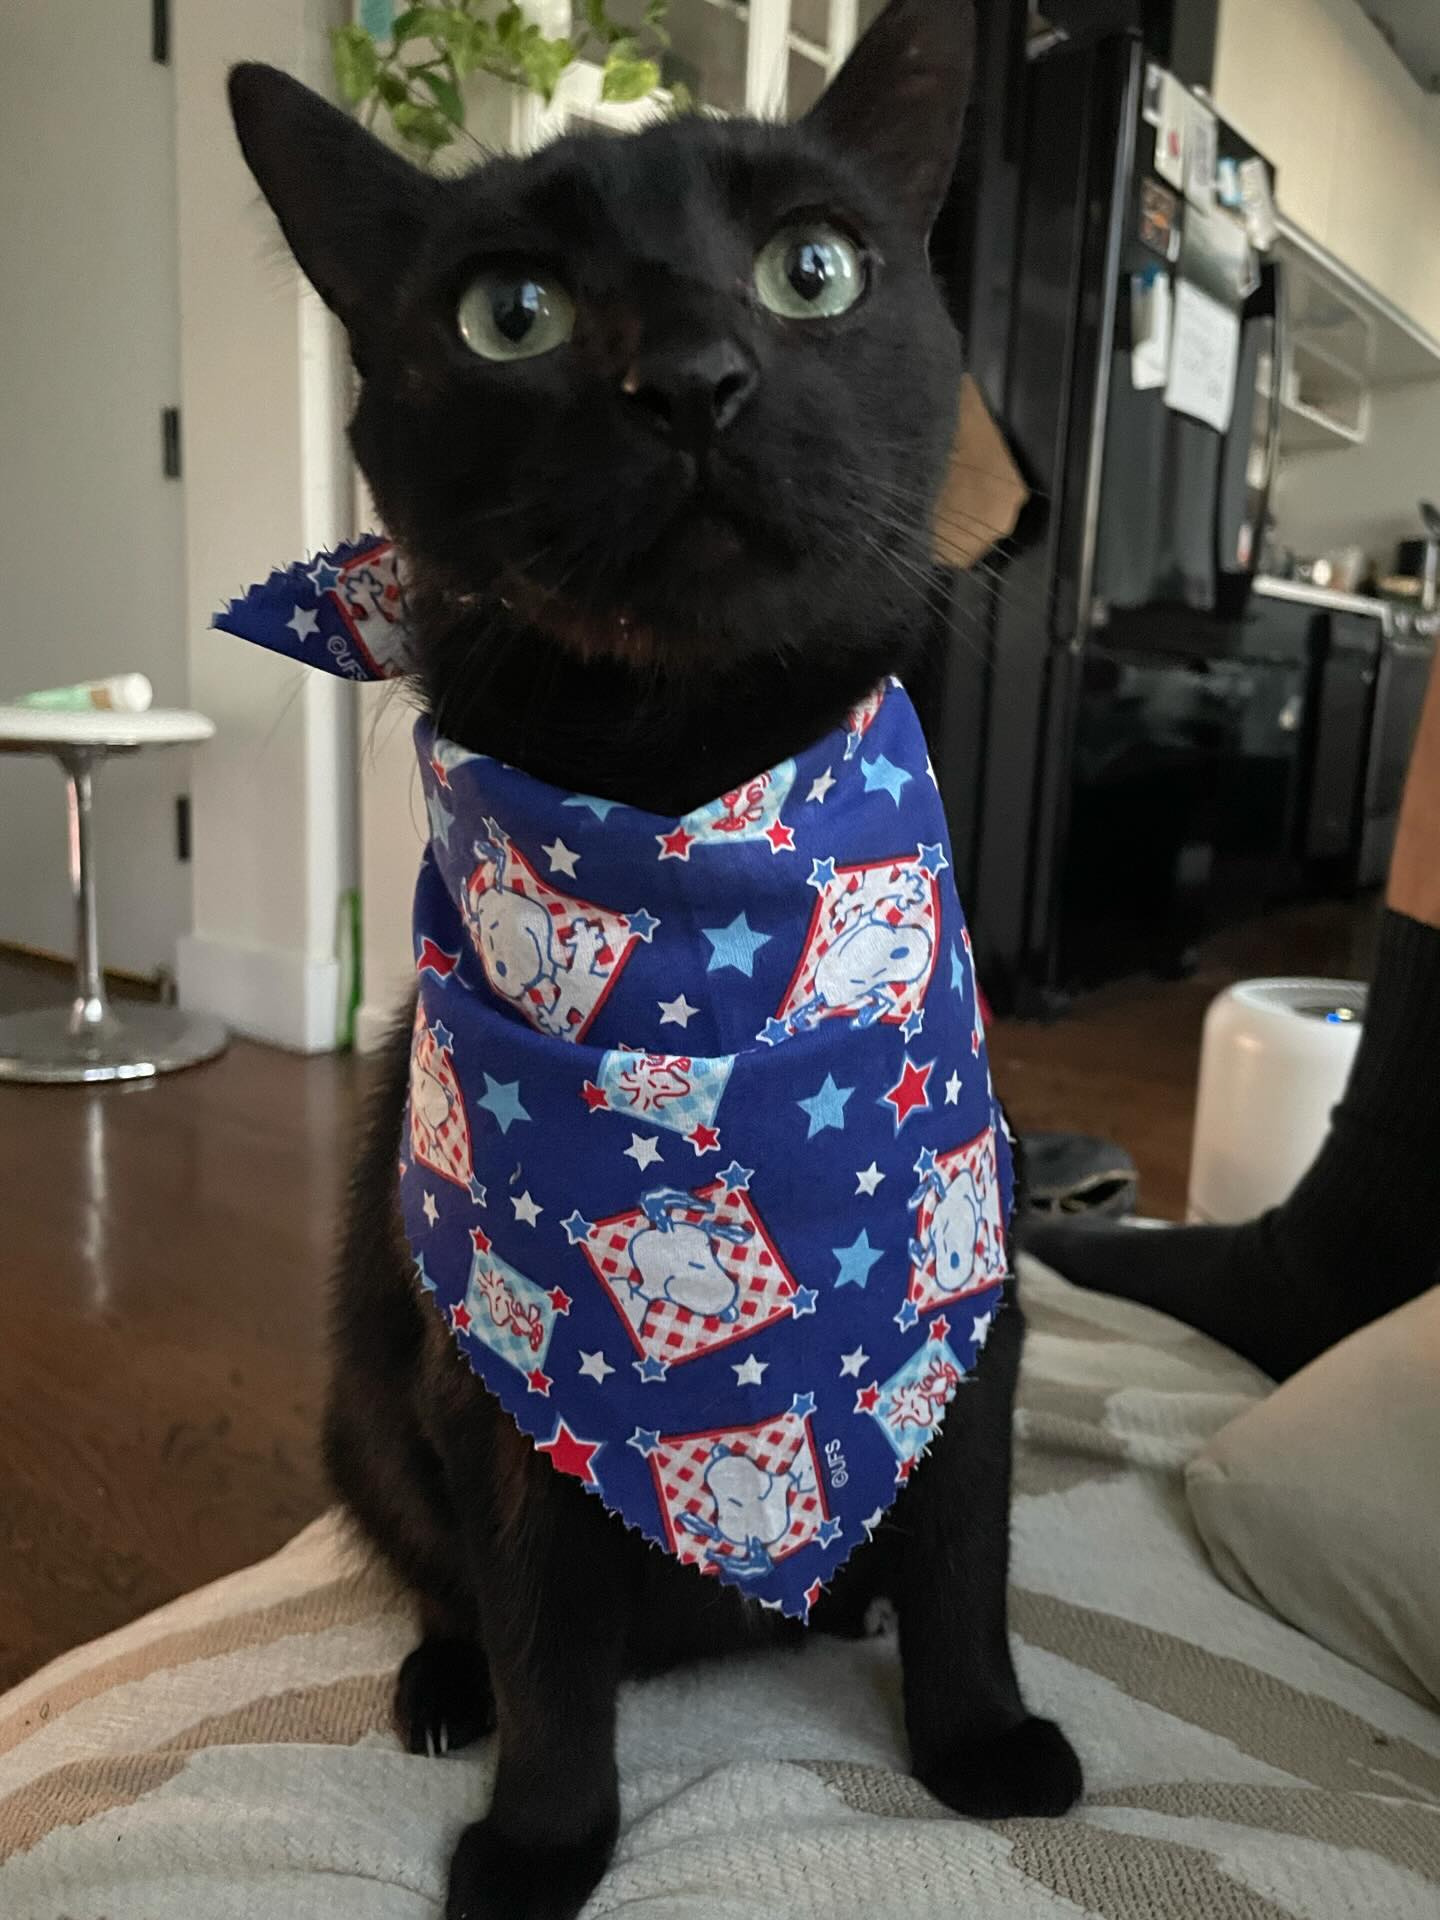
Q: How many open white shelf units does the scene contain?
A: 1